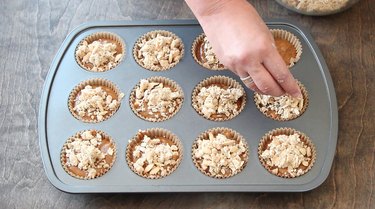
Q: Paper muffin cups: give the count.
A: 12